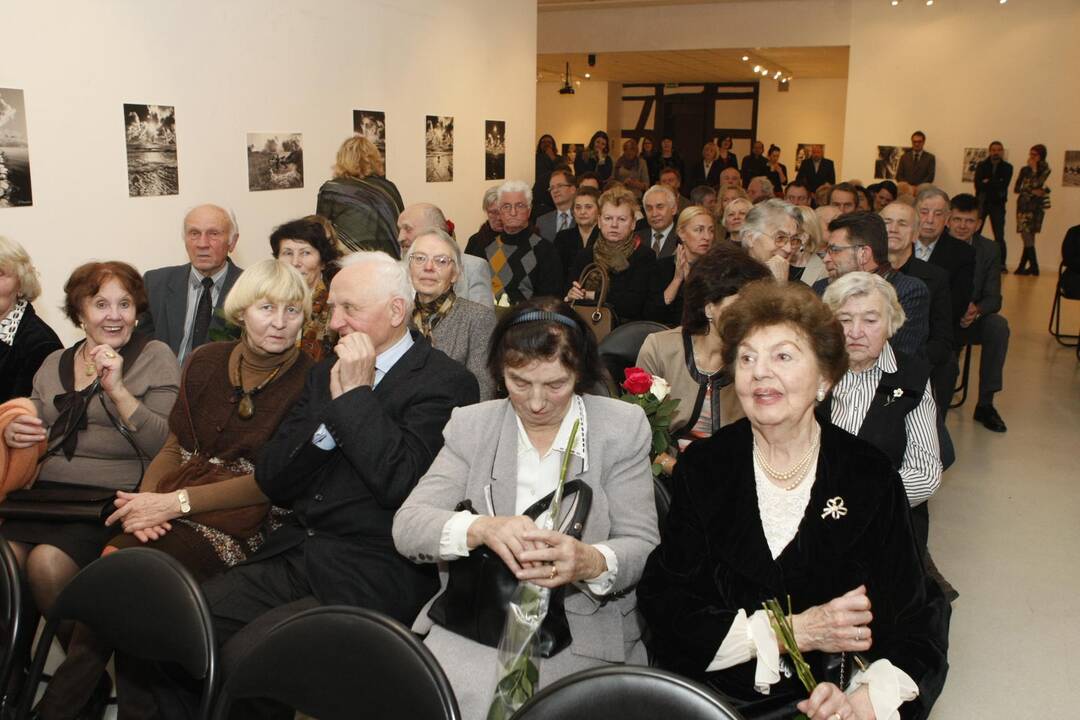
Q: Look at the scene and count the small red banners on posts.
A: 0